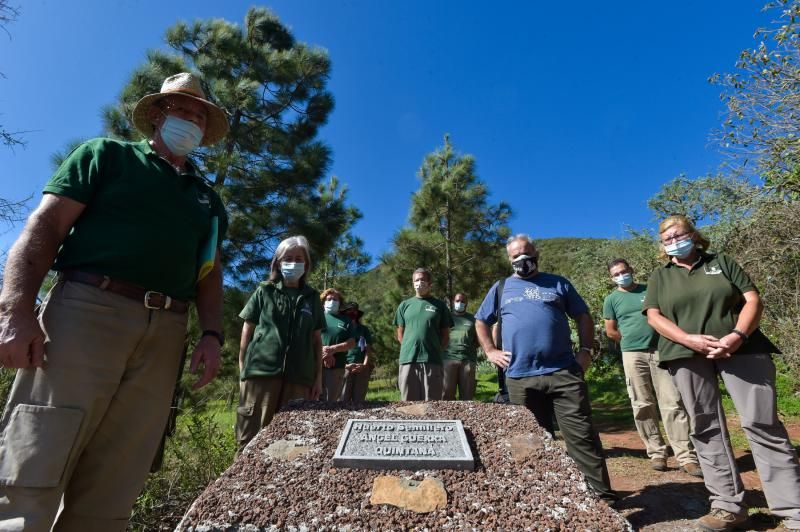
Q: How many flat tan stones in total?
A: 4